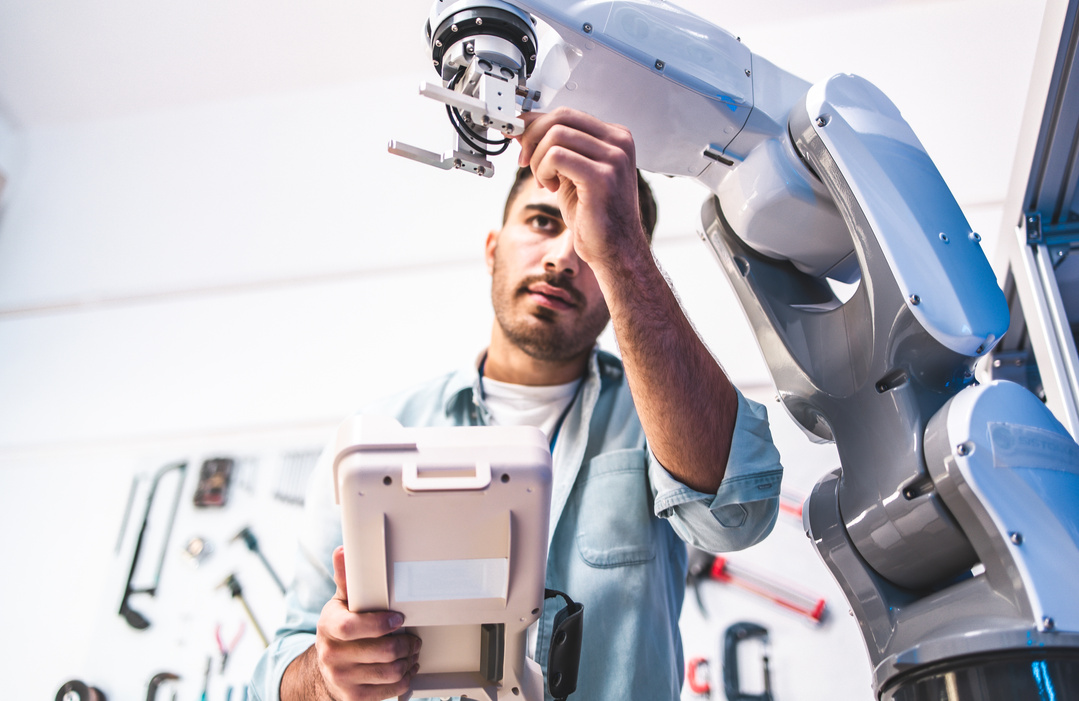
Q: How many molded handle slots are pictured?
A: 1